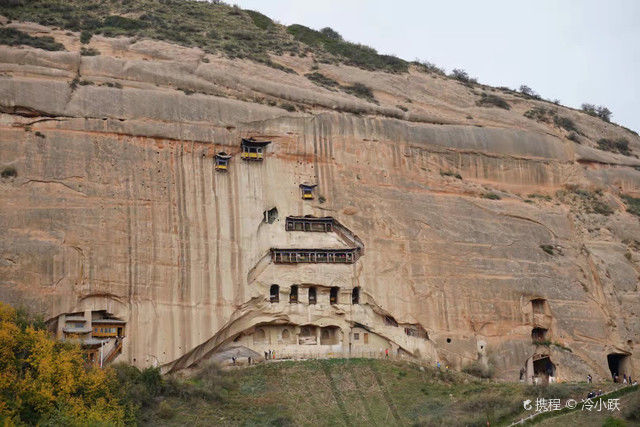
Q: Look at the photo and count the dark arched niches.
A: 5